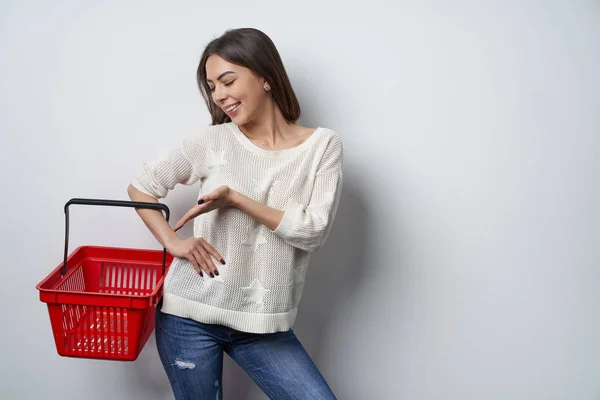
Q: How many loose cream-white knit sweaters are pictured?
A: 1